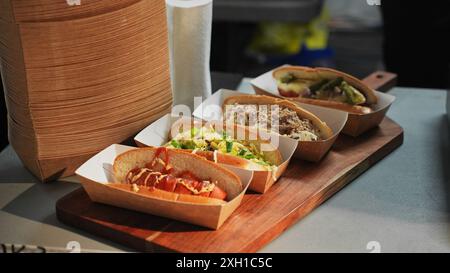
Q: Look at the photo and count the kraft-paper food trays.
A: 4